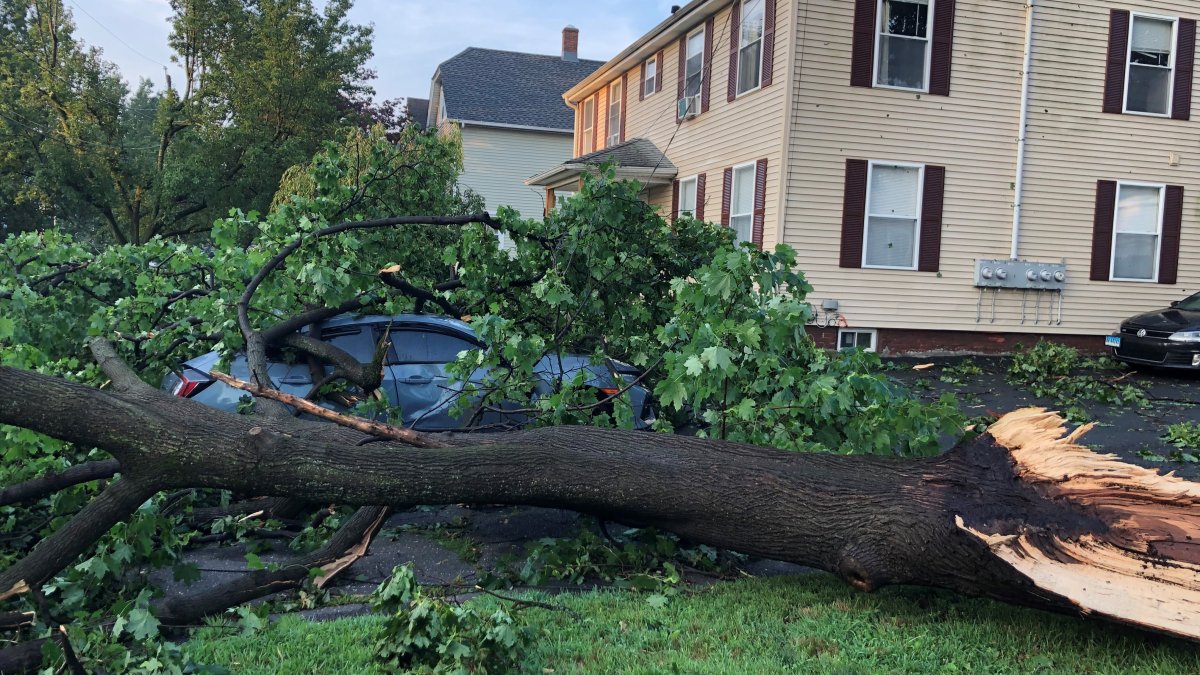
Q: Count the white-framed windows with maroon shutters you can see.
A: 11